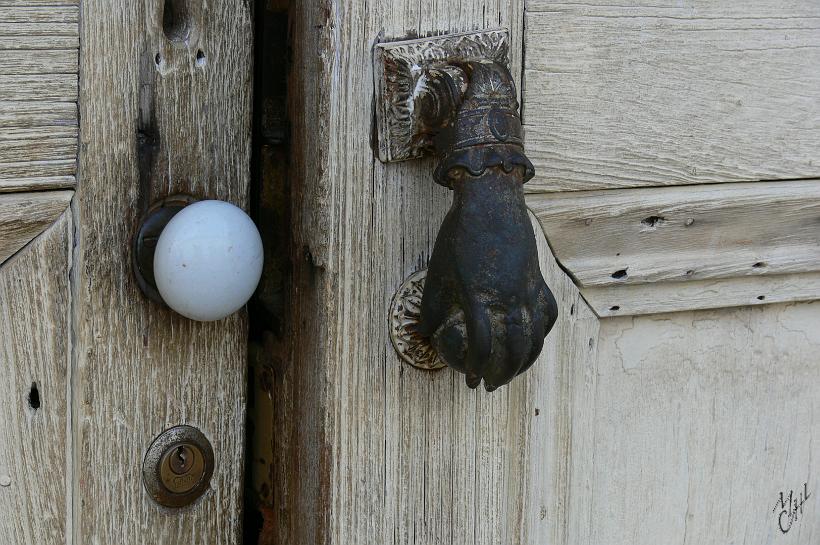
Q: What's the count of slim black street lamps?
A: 0